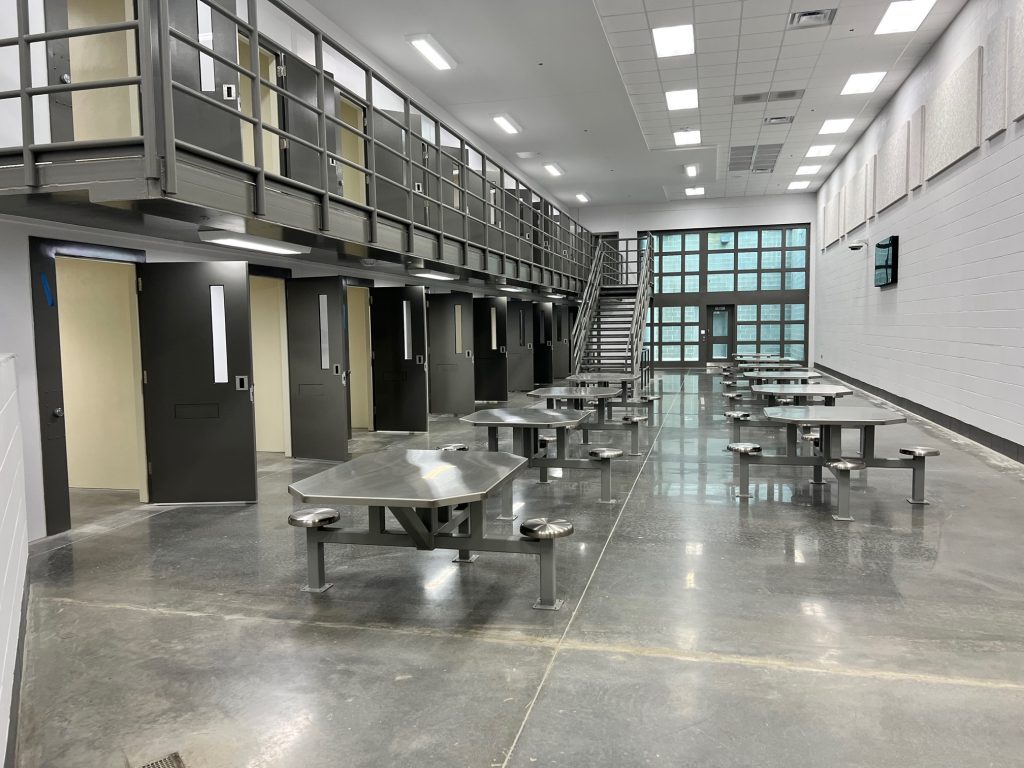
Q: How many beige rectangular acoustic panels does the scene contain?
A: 10